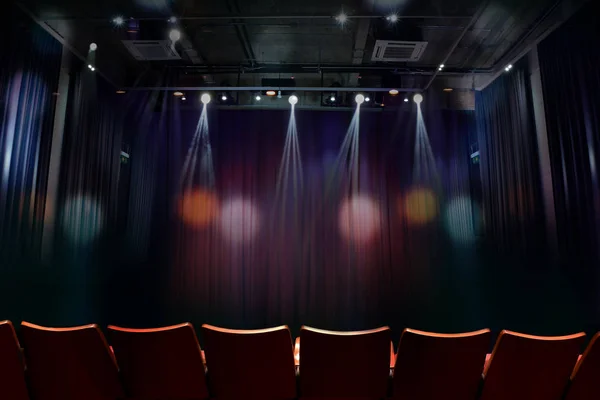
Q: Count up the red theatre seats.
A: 8